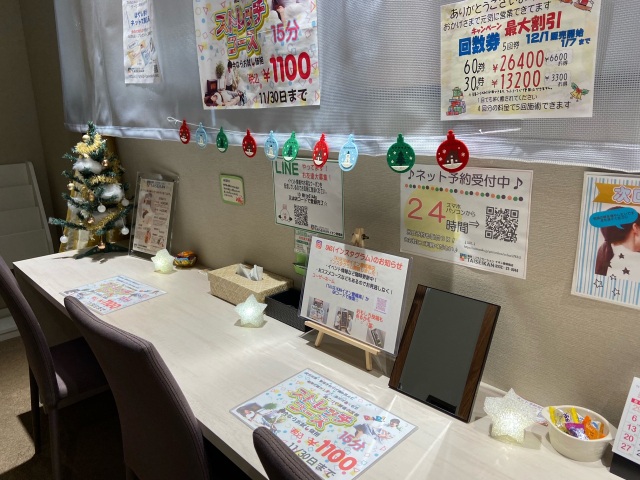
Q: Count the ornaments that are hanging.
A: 10